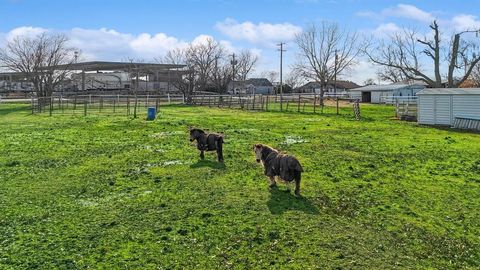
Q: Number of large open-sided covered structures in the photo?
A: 1